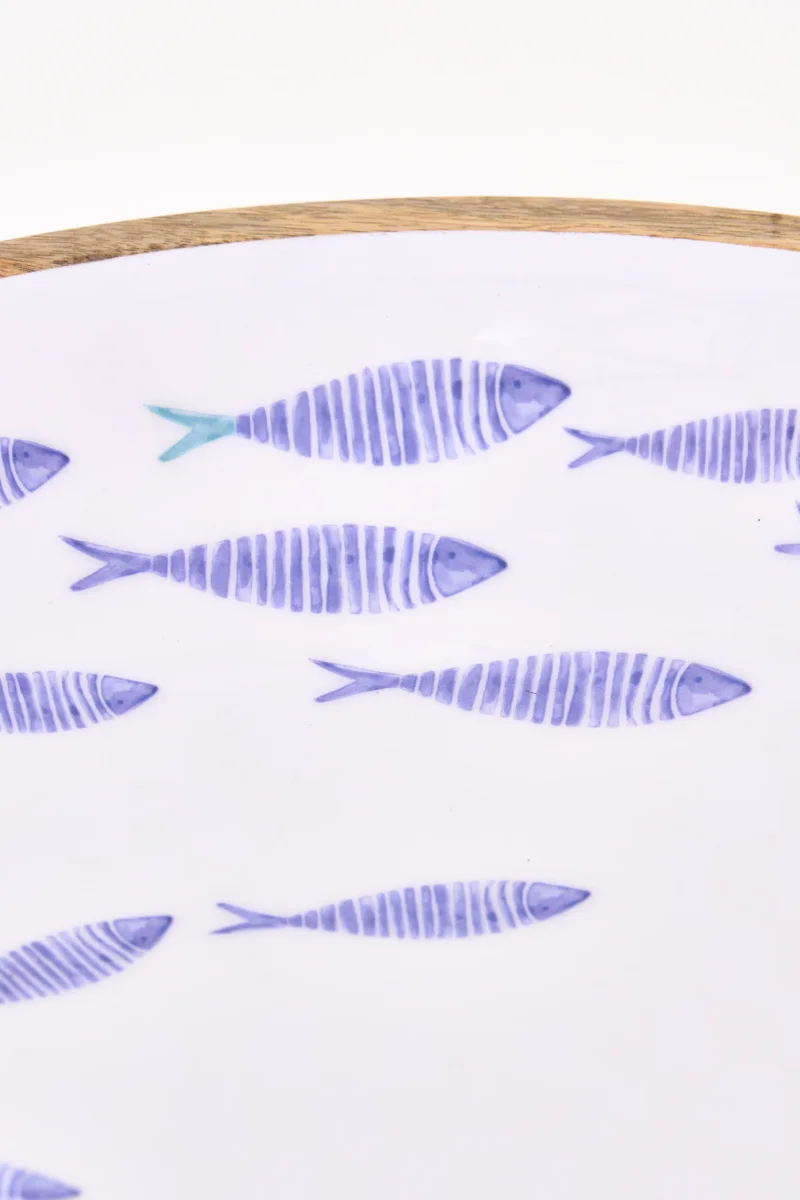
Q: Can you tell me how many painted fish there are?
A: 10